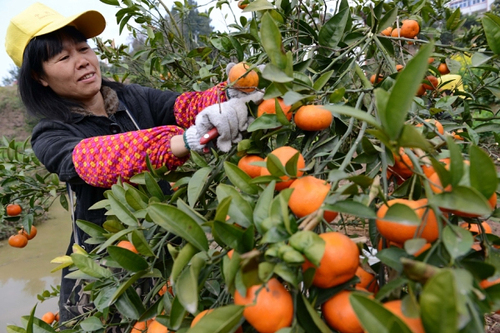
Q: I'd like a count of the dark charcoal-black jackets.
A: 1